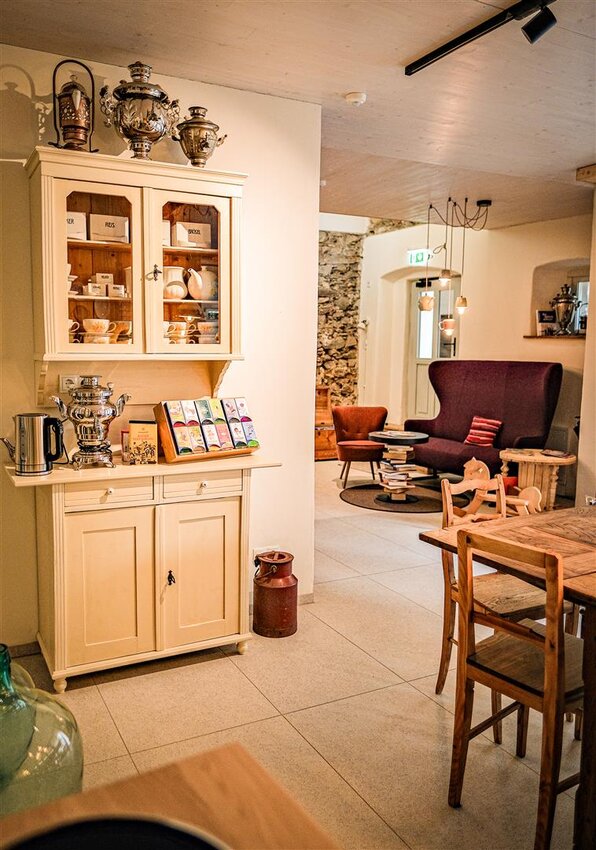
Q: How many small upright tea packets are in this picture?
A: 12